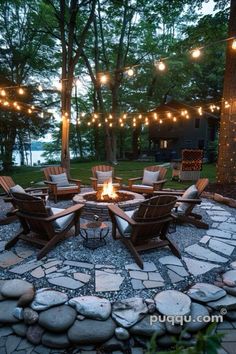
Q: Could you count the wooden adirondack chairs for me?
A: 7